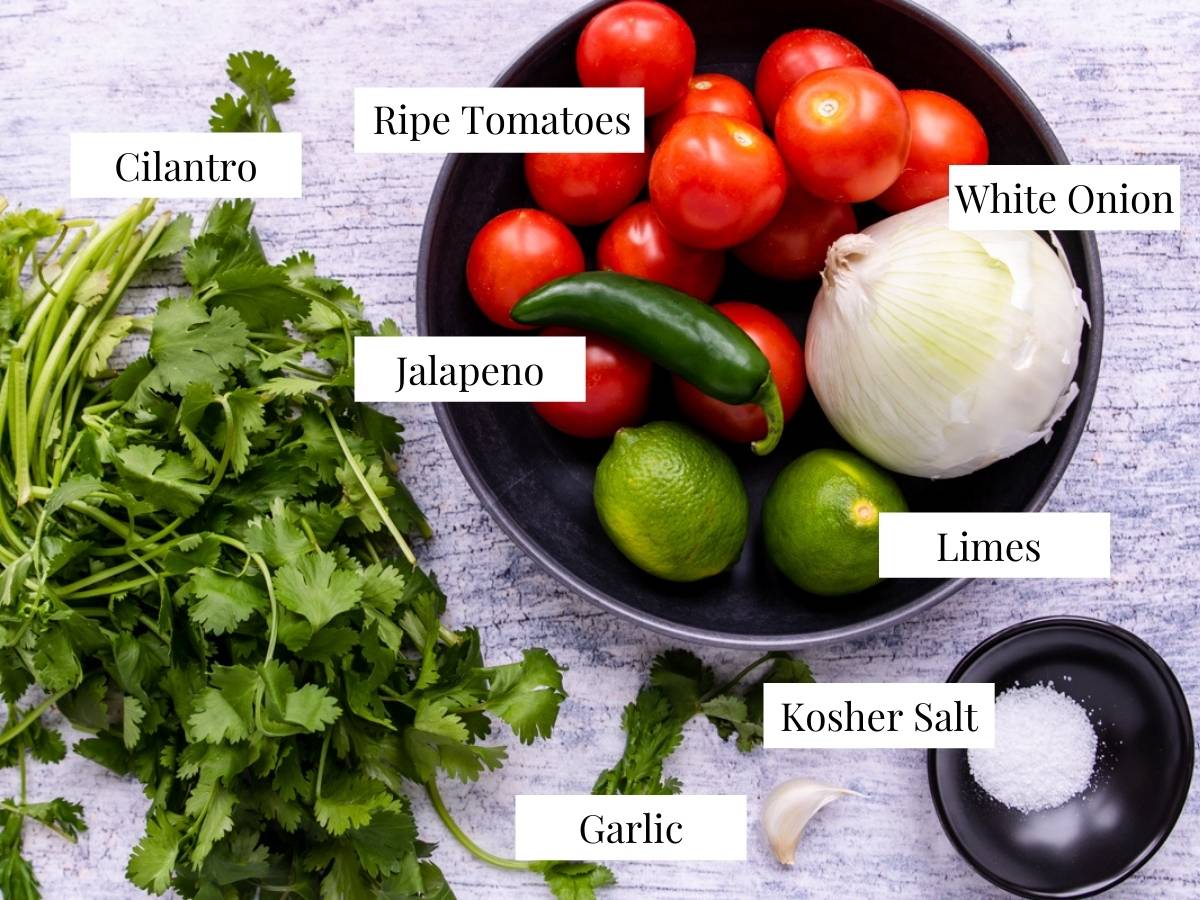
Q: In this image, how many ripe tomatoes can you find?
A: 12